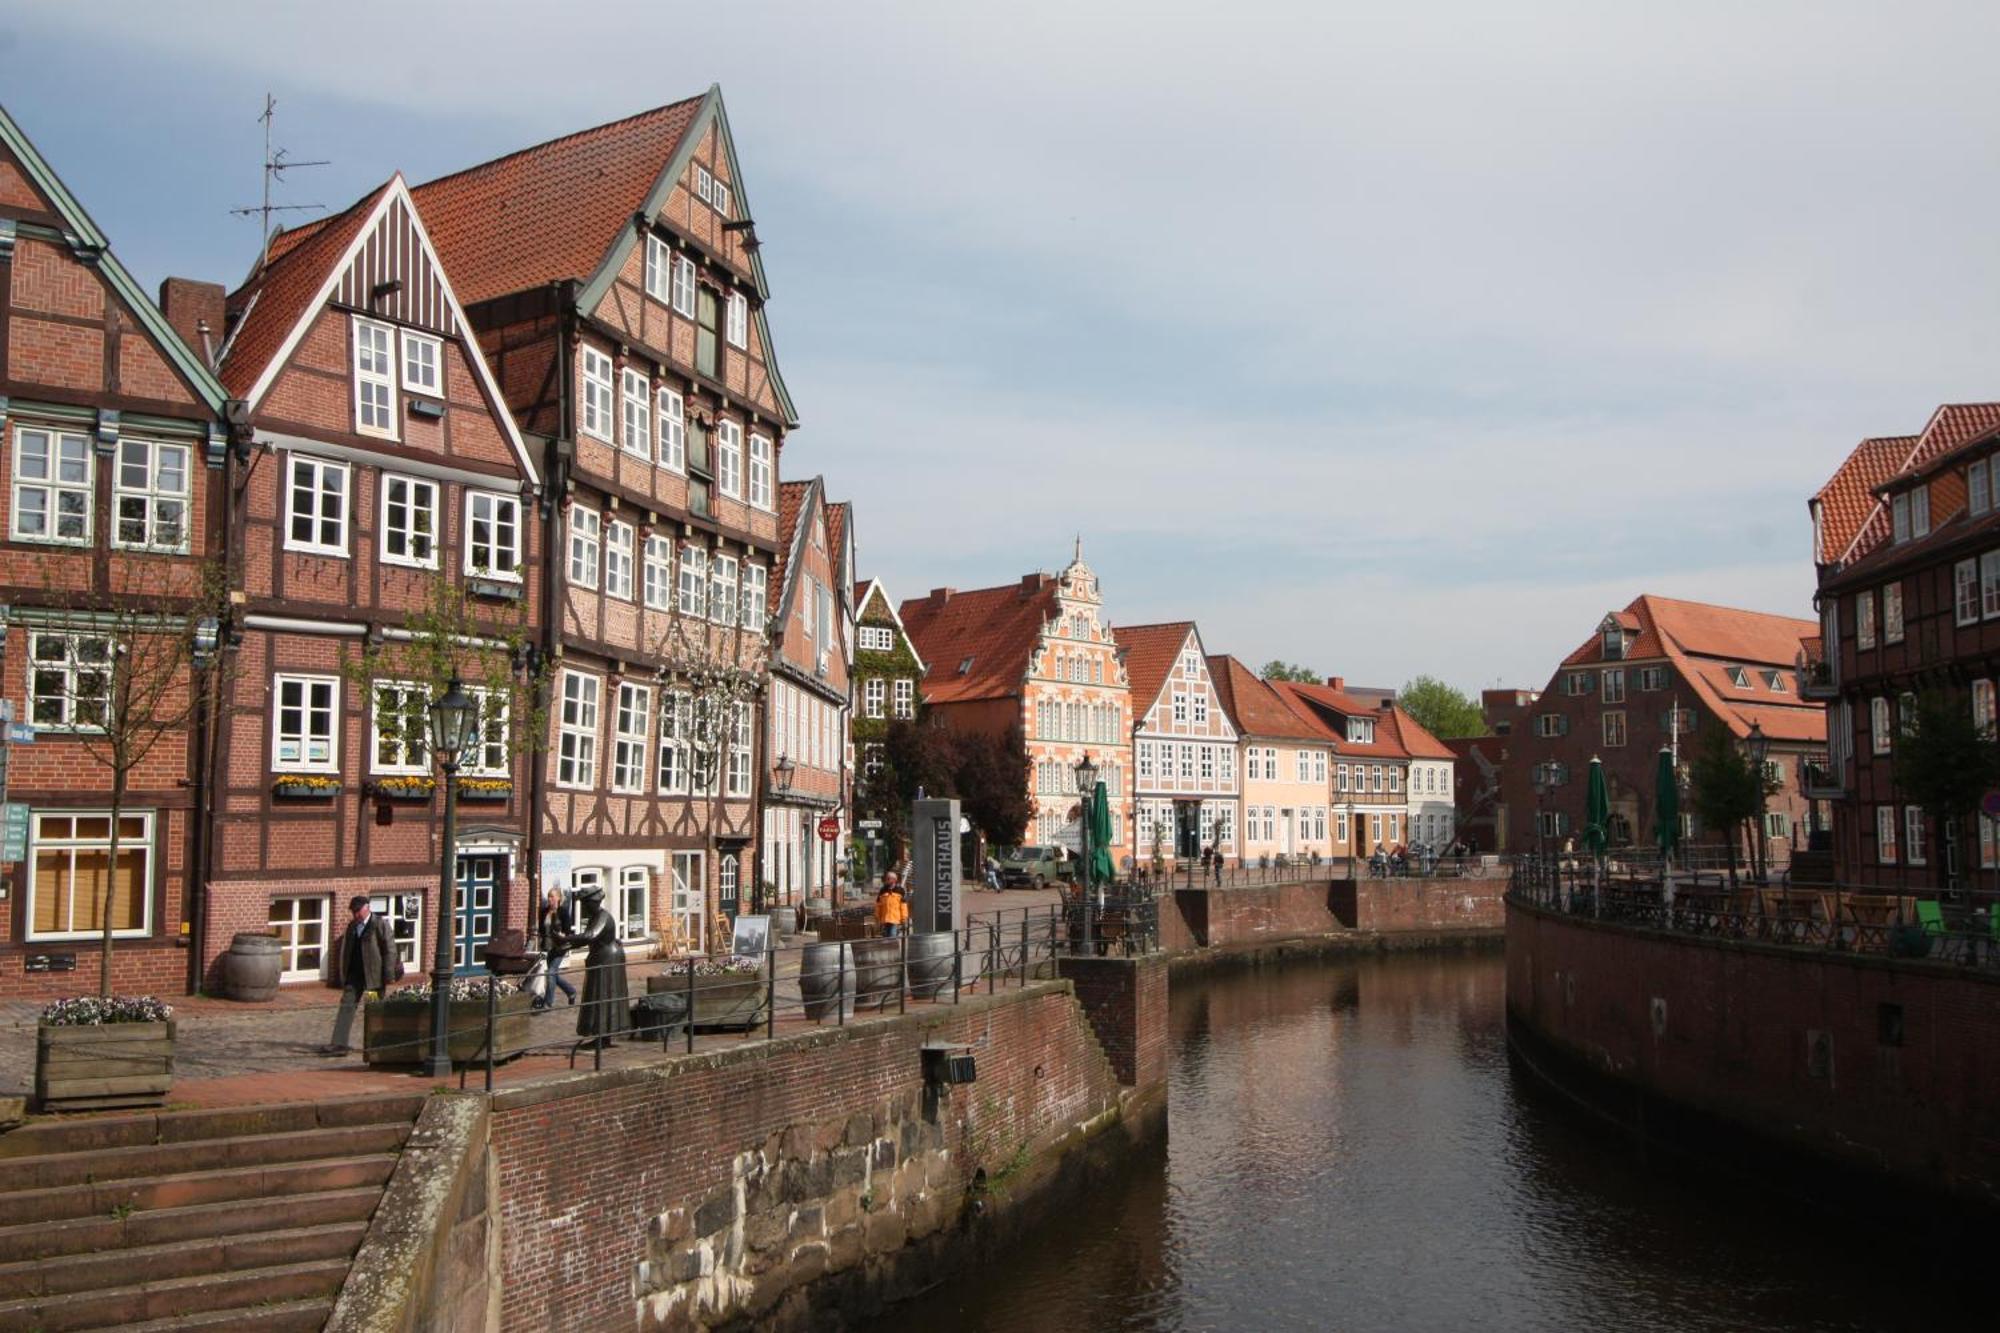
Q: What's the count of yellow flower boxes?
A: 3